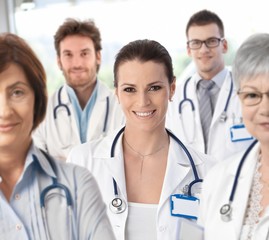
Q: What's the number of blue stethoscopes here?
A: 5